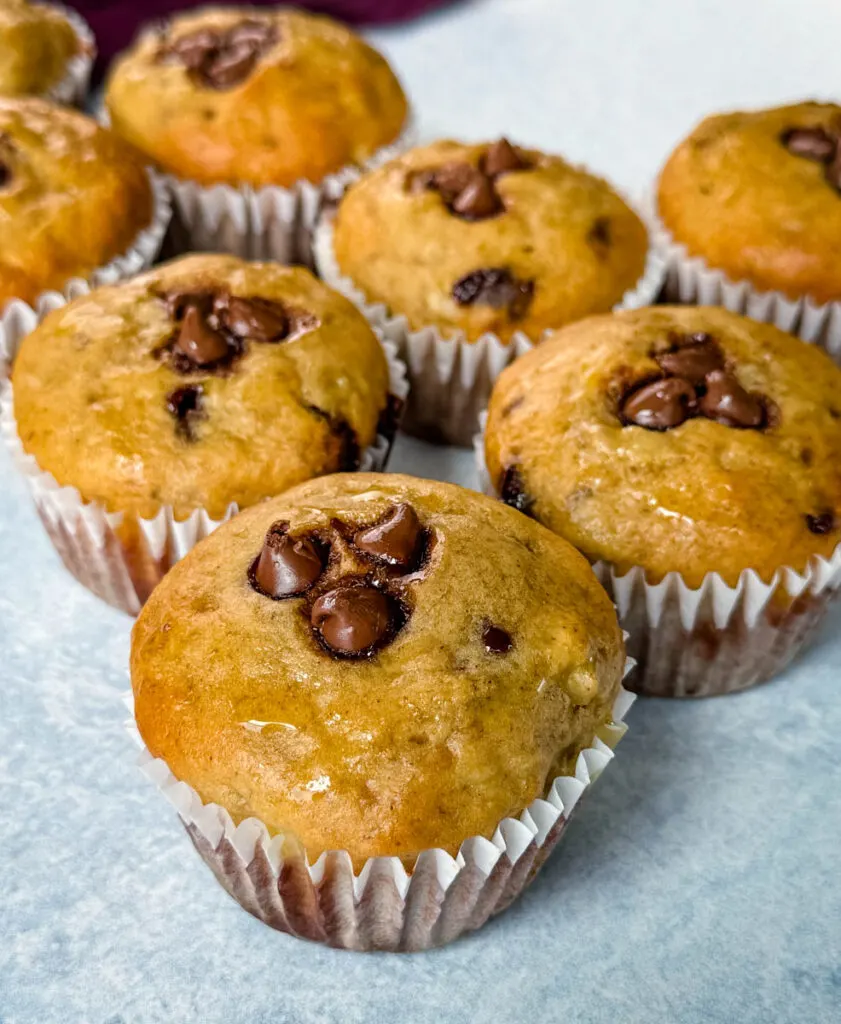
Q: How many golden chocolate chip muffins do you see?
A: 8